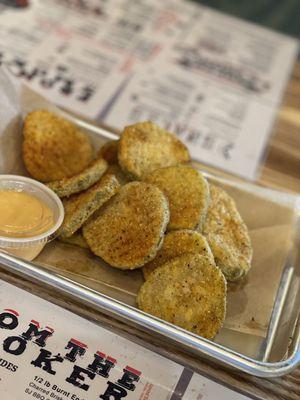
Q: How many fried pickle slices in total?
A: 10